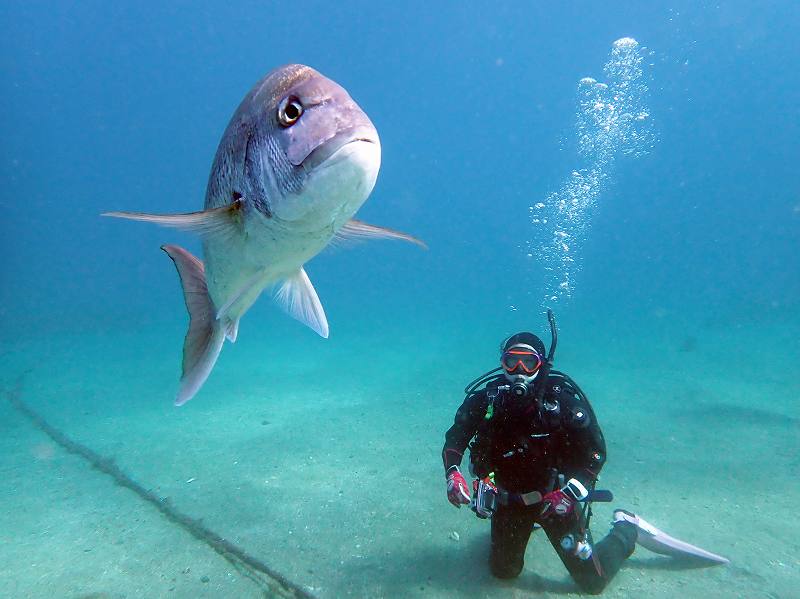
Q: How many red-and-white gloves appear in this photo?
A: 2